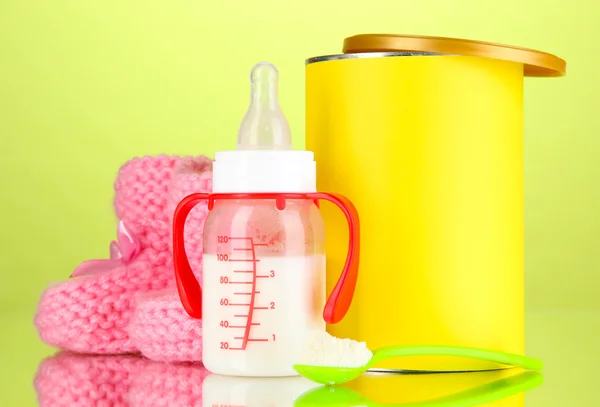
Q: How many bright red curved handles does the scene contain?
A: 2